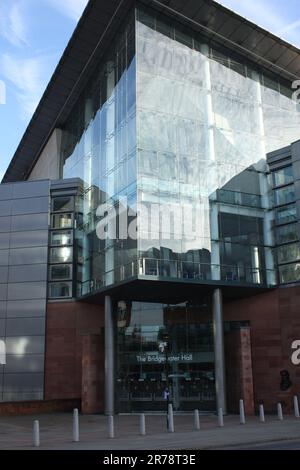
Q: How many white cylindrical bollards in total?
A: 11